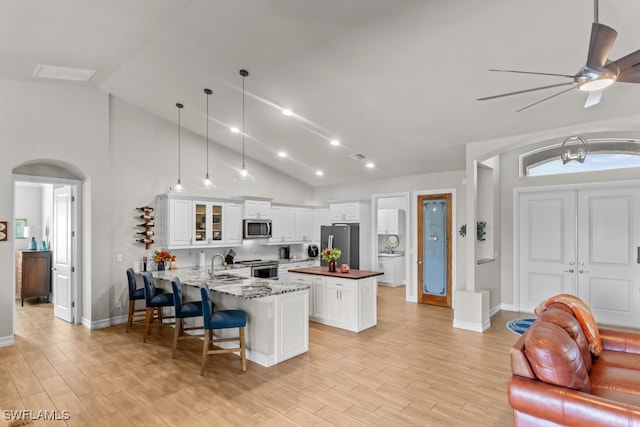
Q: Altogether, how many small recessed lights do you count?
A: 6